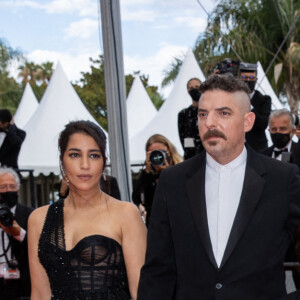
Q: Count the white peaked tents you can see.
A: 5